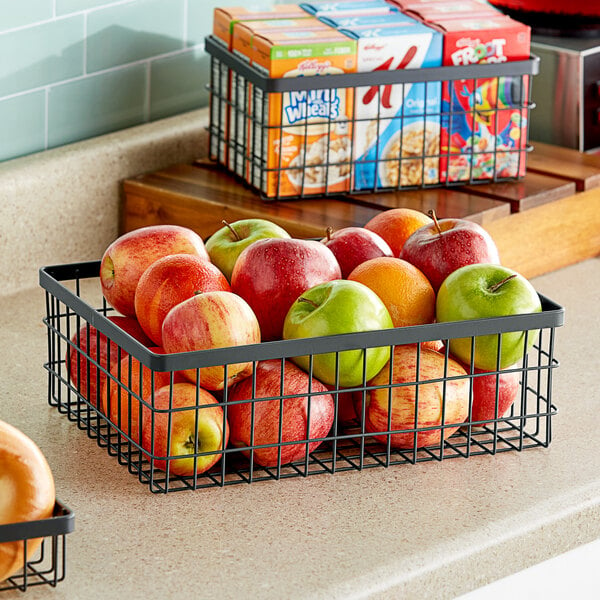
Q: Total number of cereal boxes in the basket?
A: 9